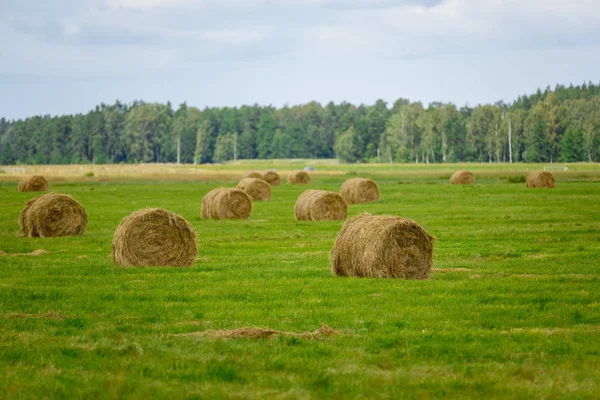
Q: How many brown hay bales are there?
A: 13